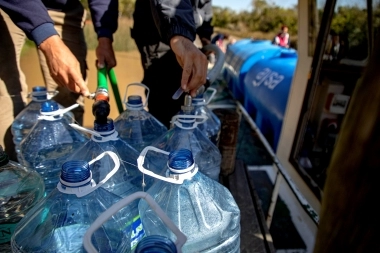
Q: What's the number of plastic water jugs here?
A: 10